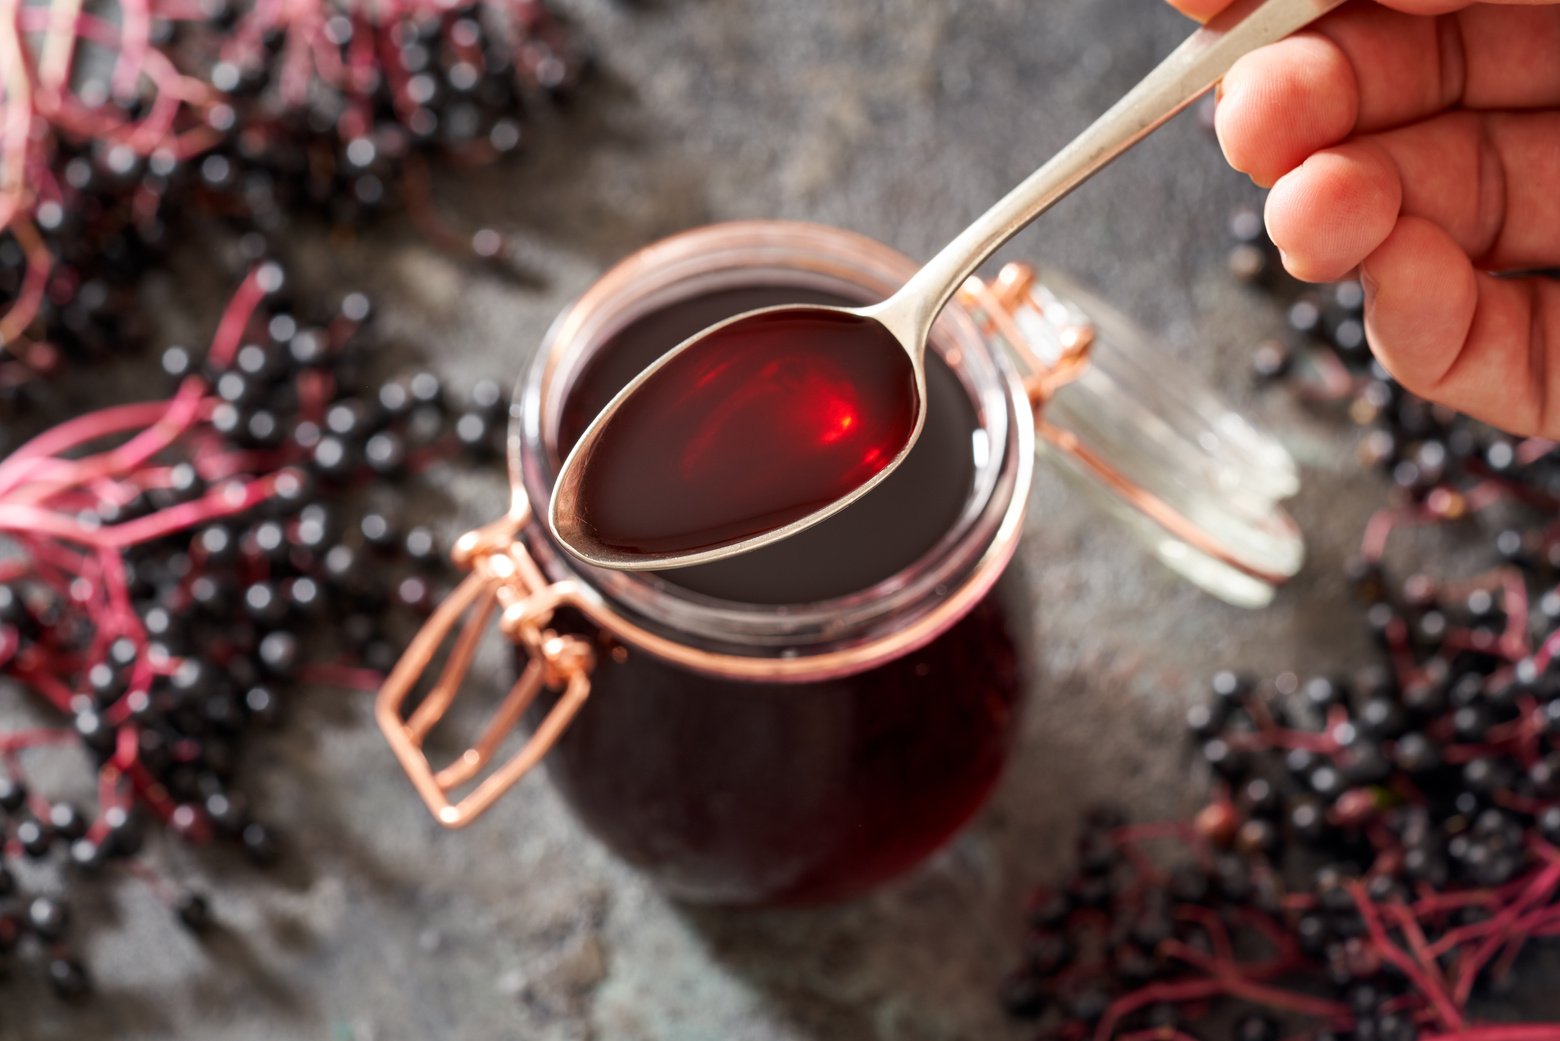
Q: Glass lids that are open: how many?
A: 1